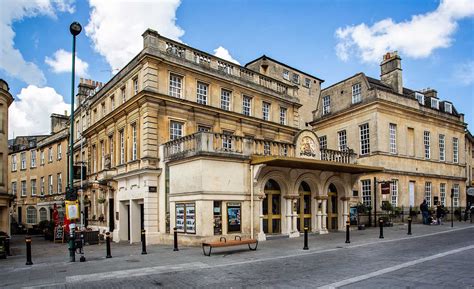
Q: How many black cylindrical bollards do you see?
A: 8